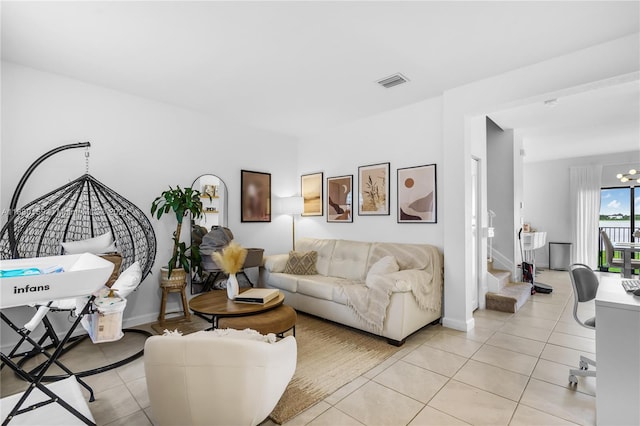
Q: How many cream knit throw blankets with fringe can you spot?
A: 1